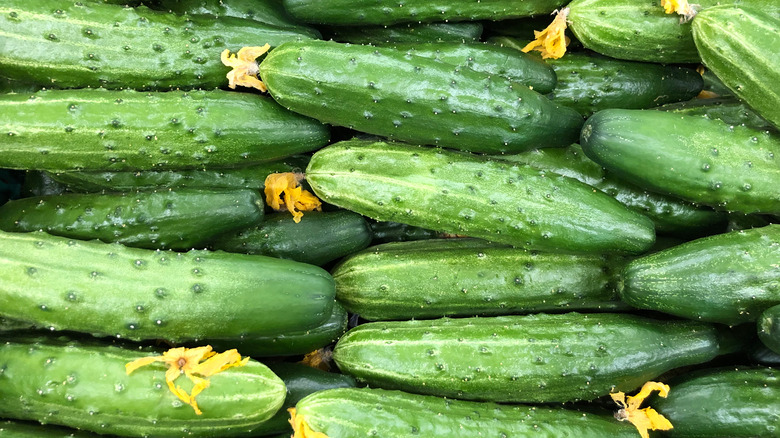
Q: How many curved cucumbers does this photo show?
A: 0